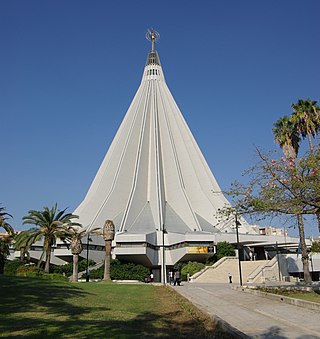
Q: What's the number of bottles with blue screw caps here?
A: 0